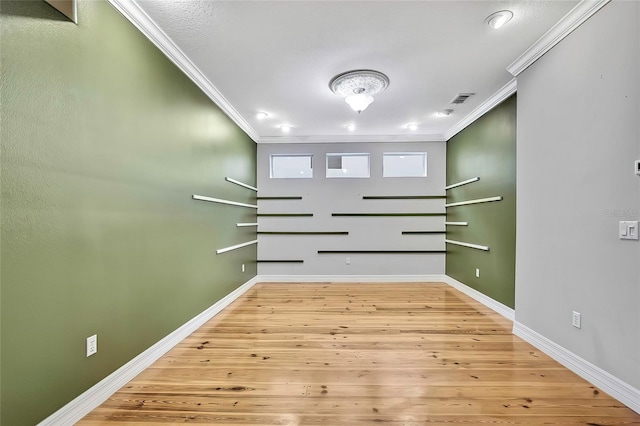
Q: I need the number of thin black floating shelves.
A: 8